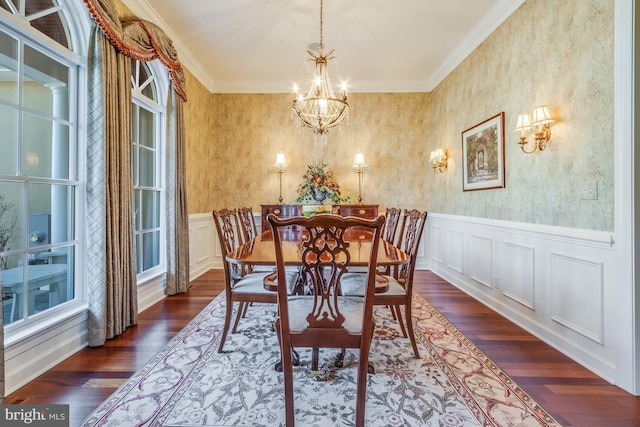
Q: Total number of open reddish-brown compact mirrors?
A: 0